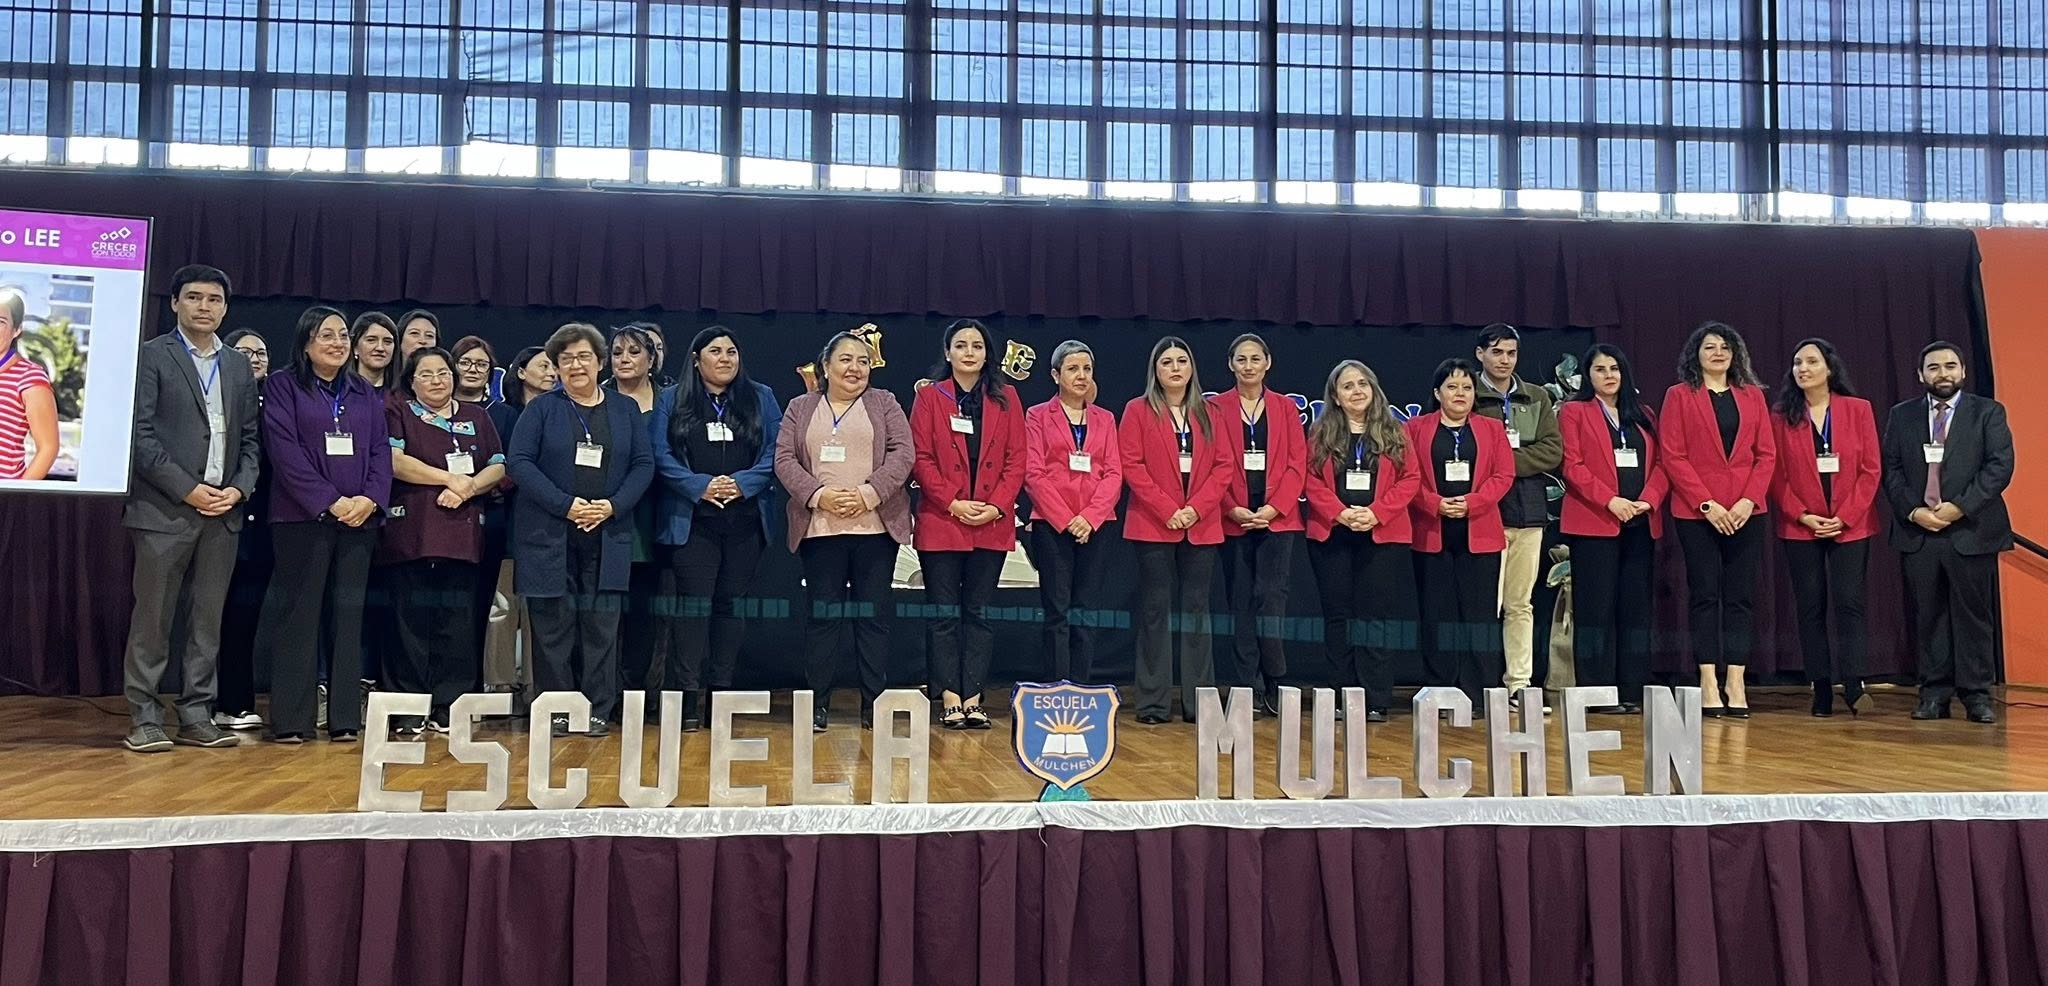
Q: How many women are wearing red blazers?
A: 9